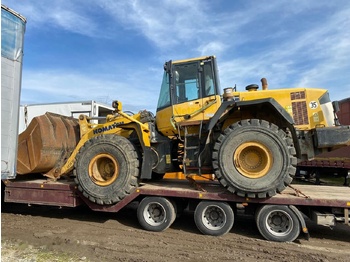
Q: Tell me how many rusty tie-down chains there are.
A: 2